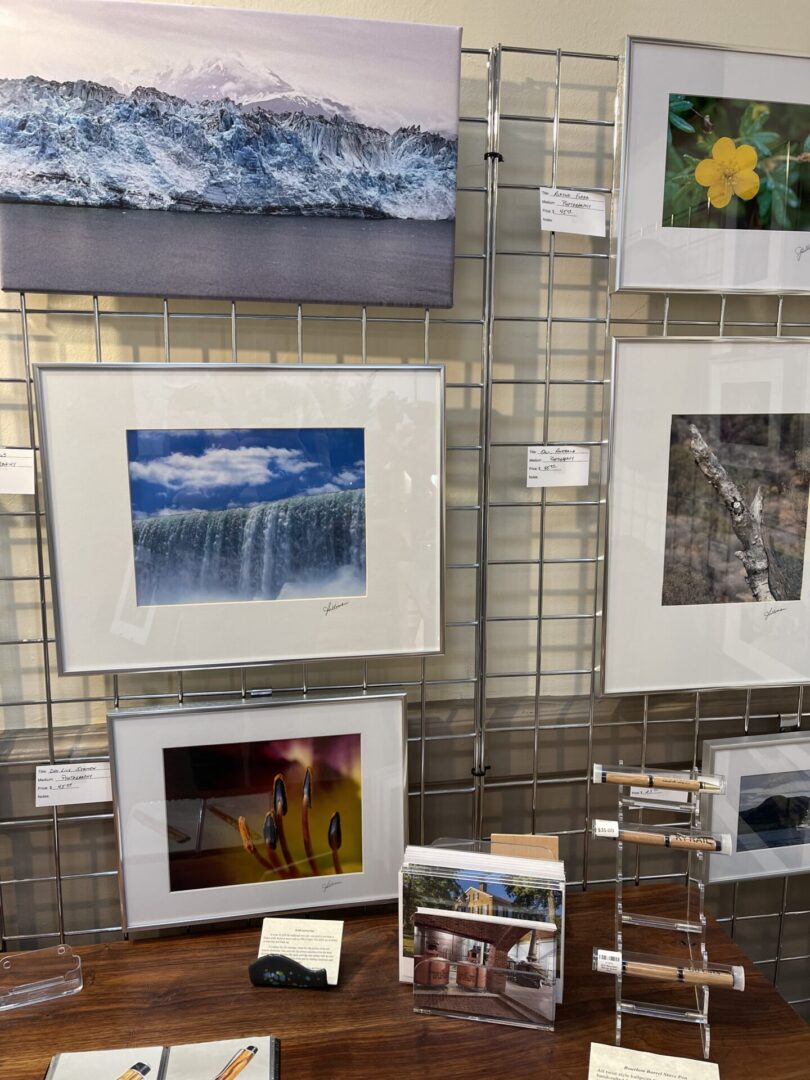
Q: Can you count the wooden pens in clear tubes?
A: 3